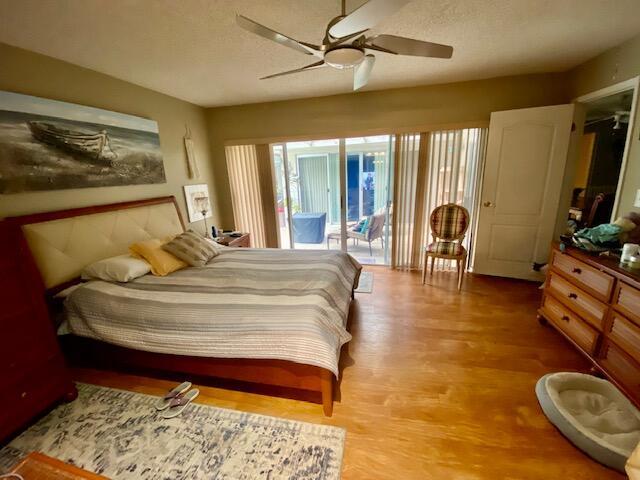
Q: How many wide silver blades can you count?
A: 5